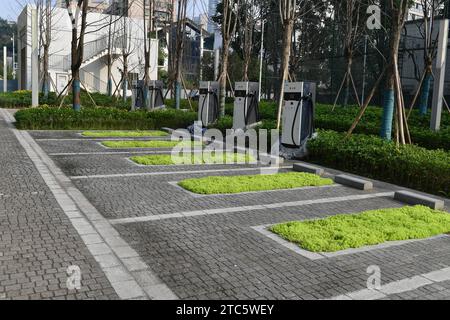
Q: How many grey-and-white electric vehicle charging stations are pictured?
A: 5